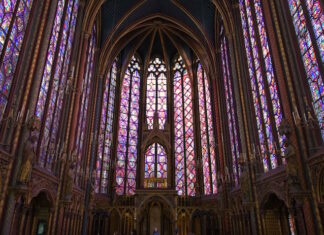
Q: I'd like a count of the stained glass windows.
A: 11